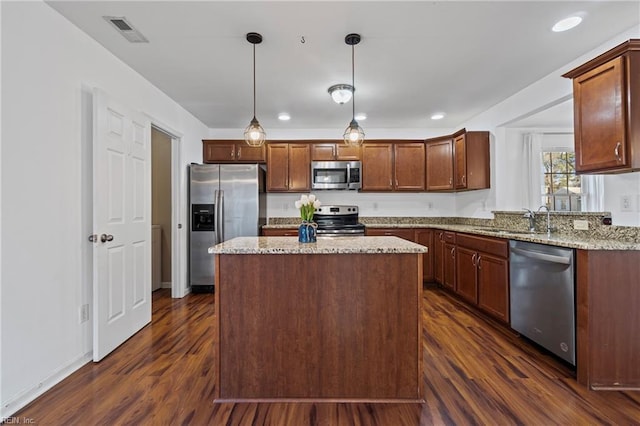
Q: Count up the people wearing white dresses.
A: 0